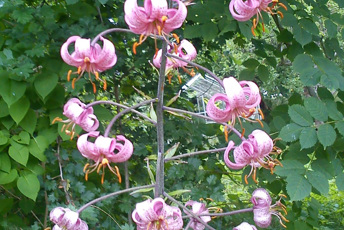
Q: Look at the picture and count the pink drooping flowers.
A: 13